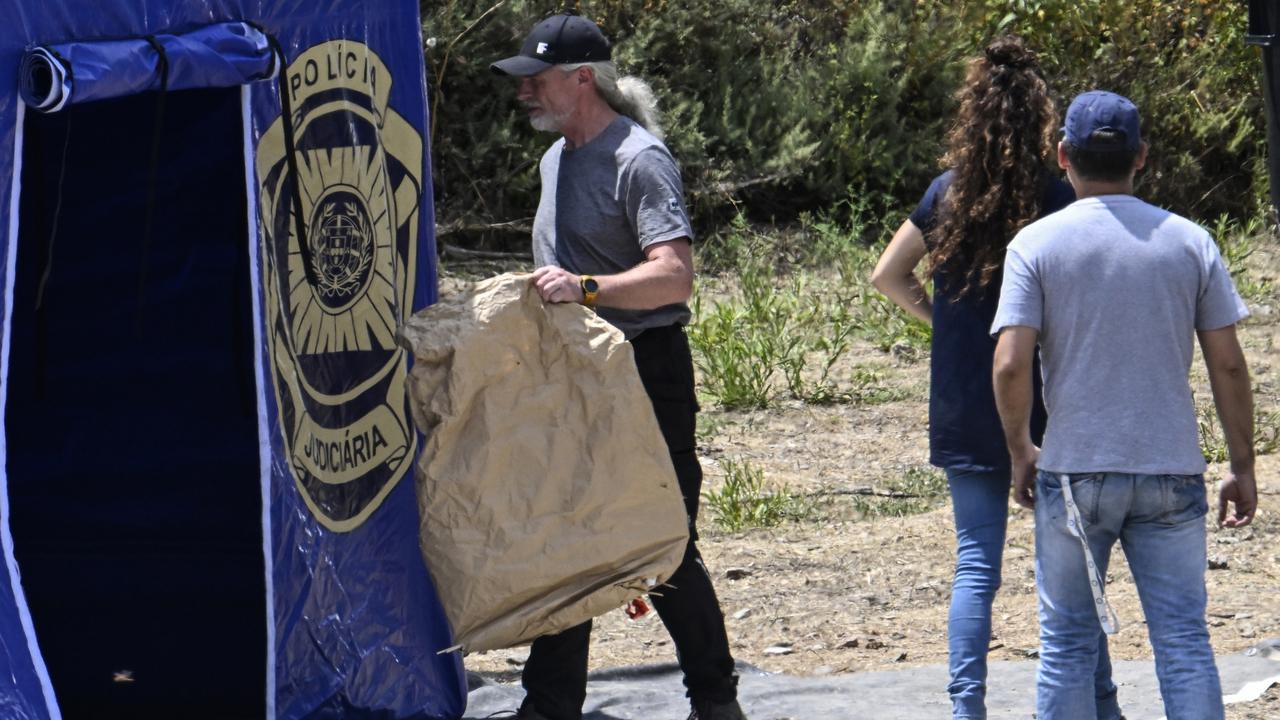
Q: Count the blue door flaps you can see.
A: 1